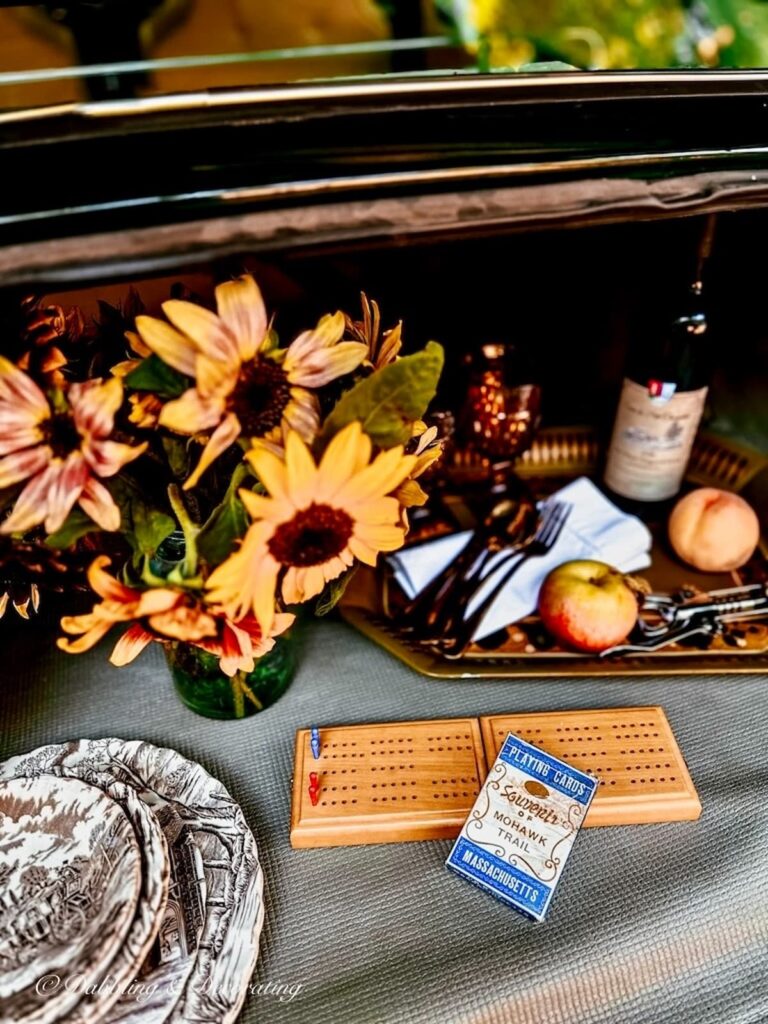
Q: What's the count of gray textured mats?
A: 1